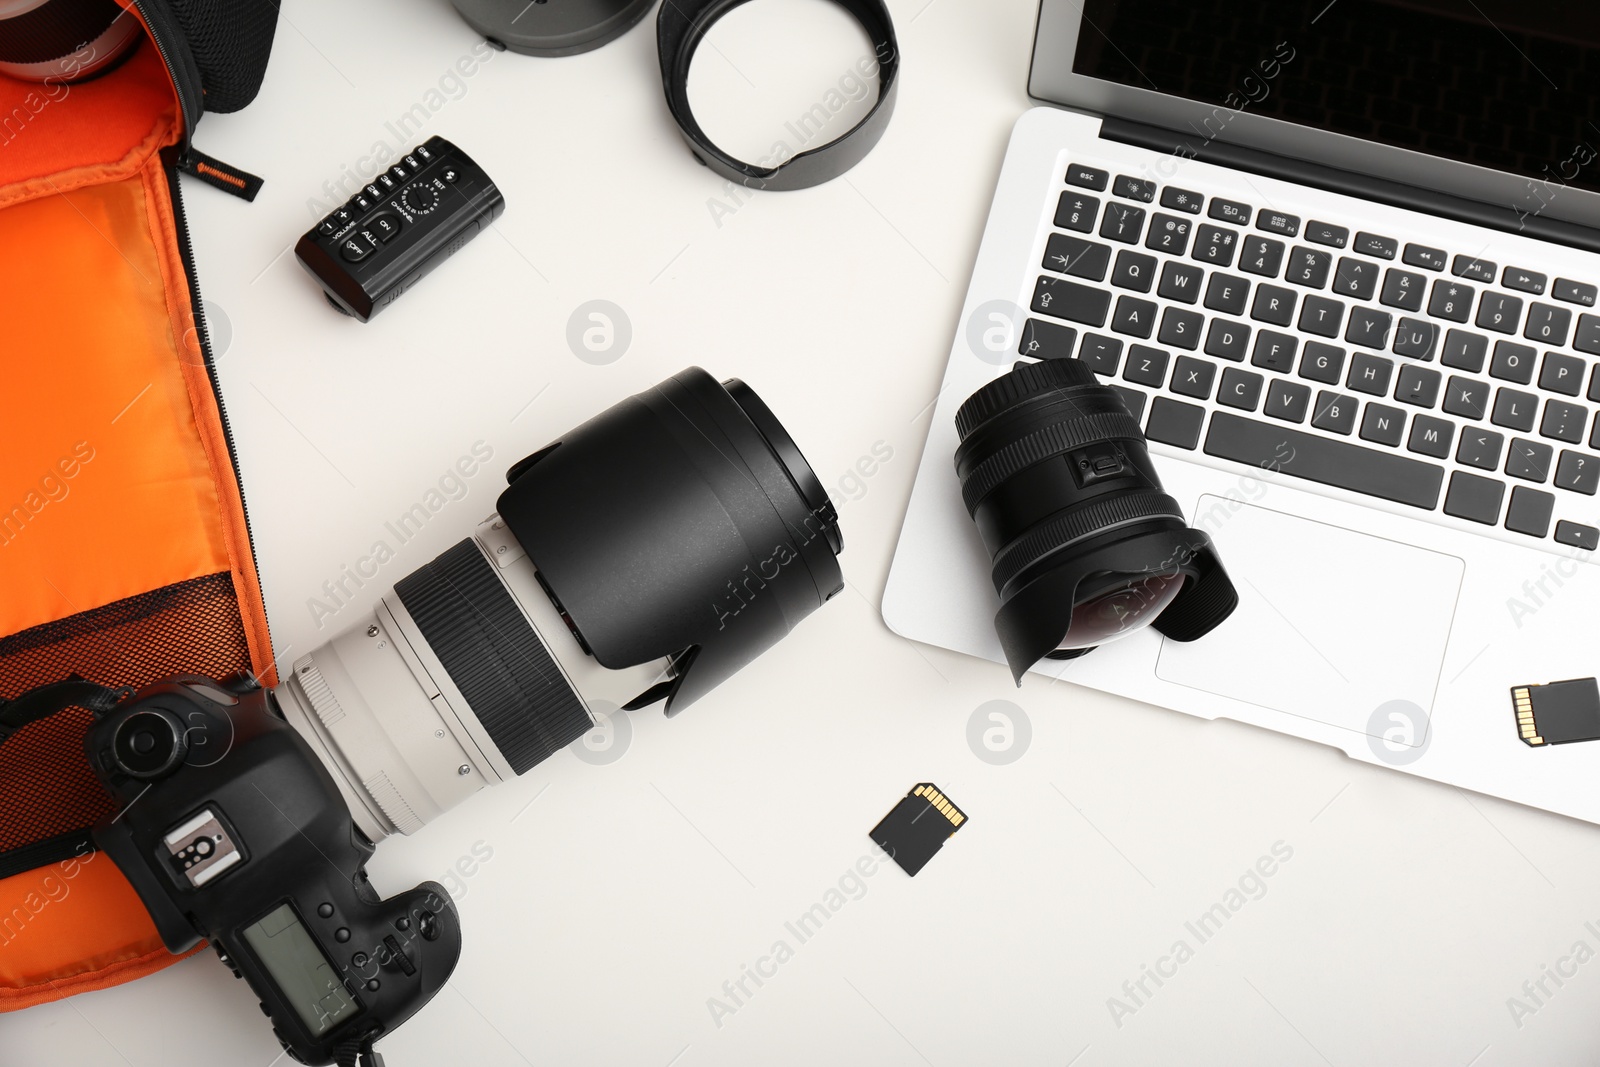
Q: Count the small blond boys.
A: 0